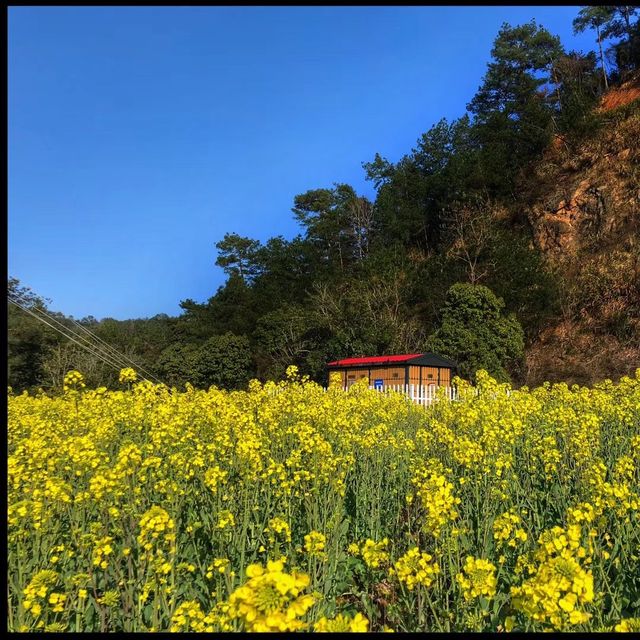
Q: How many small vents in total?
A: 4